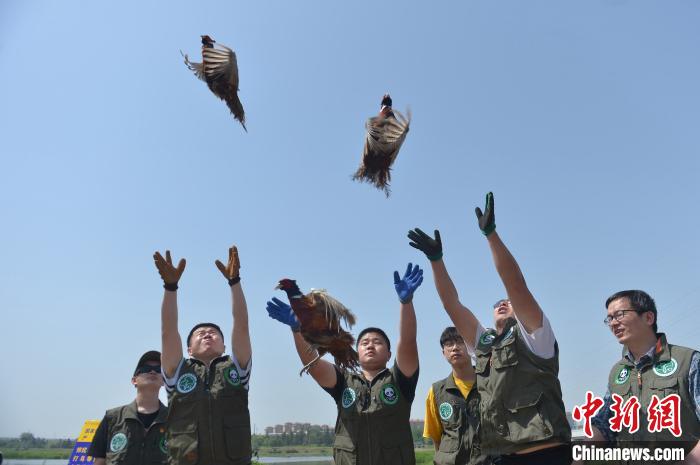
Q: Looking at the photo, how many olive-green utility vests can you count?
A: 6